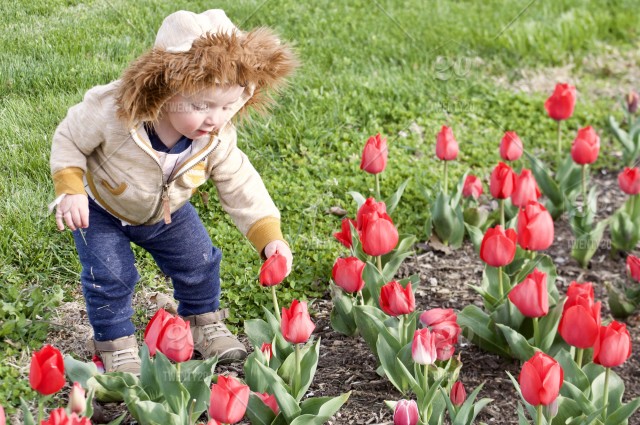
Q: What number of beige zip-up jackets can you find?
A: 1